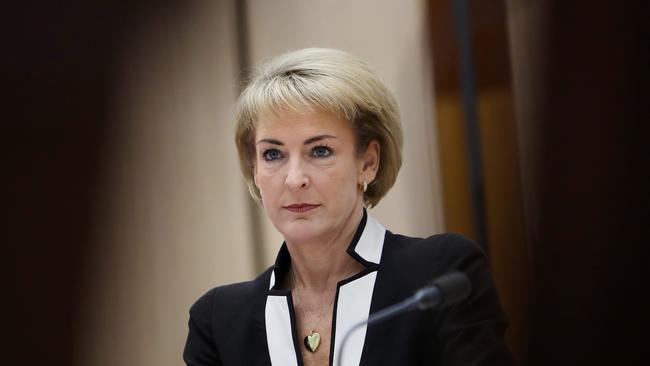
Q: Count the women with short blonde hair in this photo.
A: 1